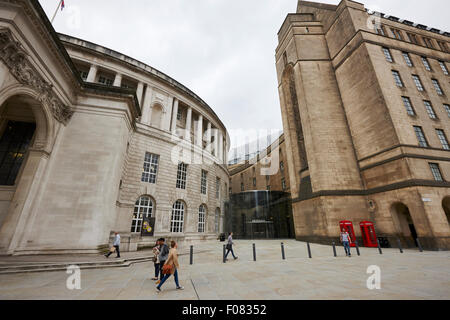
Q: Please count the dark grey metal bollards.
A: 10